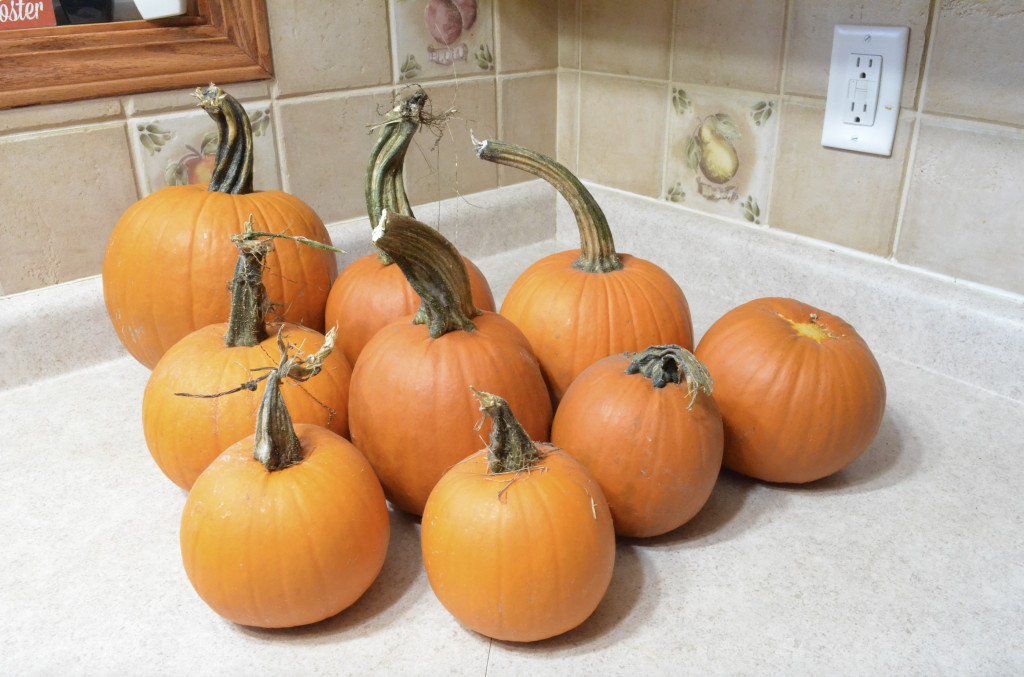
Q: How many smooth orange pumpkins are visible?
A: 9